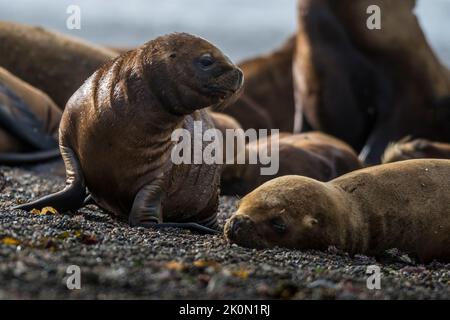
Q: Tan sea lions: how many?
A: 1